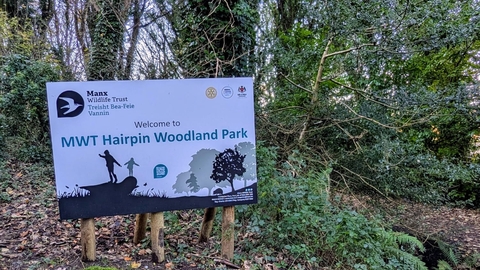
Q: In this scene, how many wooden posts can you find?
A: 5